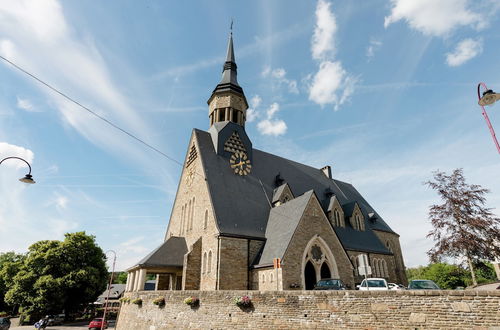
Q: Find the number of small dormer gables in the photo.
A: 3